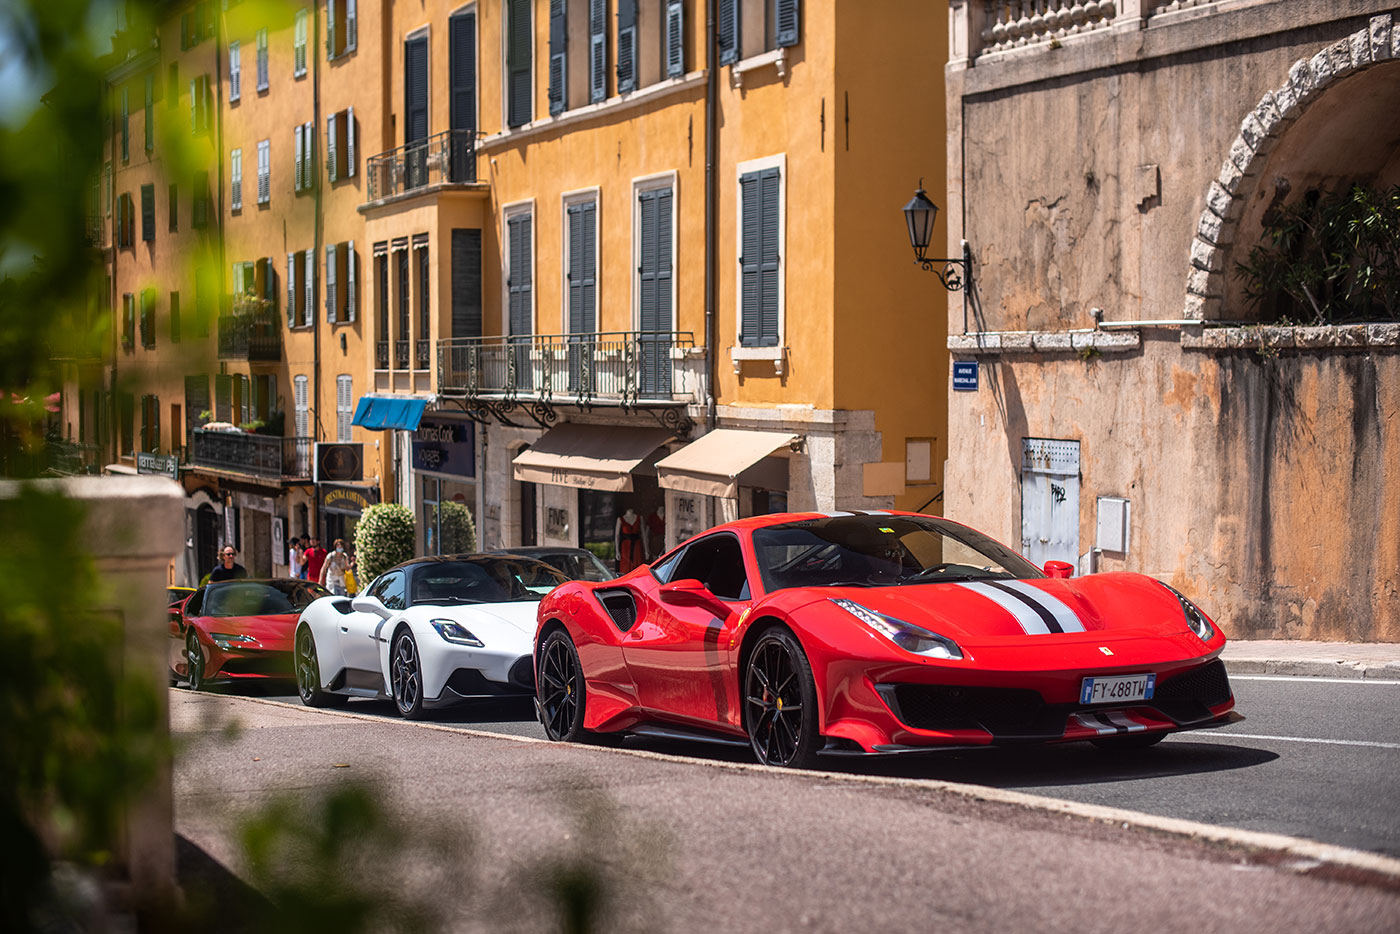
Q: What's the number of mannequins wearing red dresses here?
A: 2